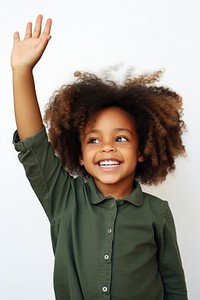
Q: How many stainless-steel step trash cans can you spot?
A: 0